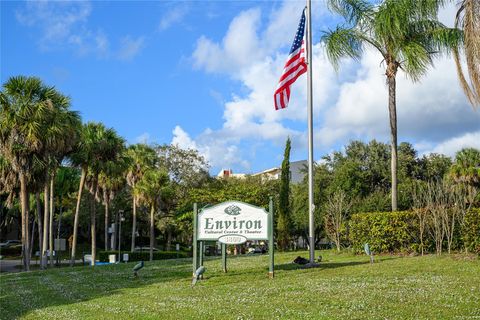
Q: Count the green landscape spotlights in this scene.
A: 3